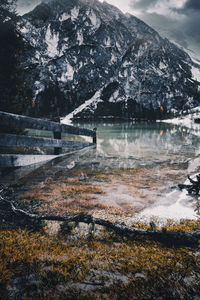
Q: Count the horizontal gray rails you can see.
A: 3